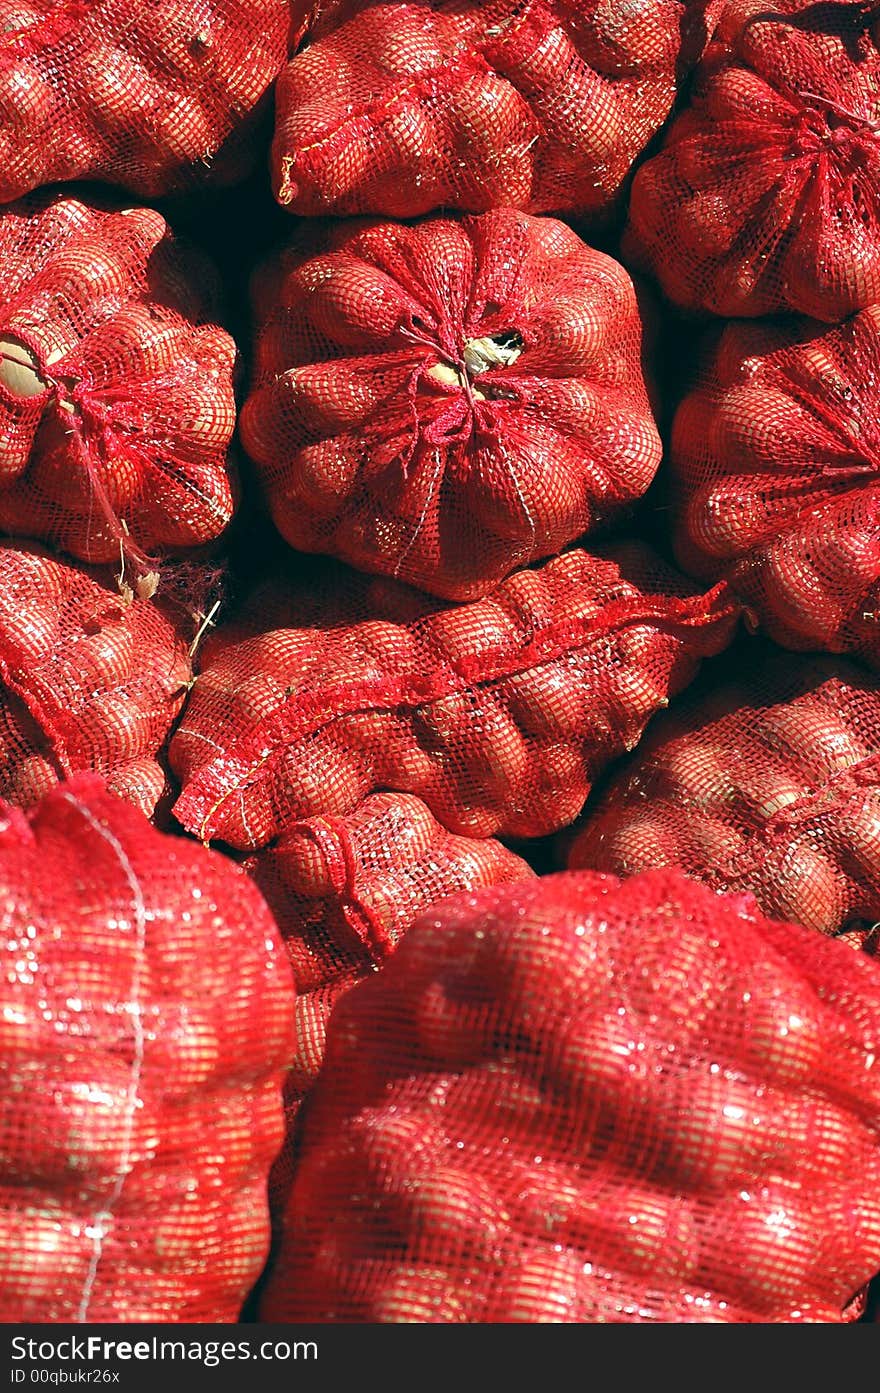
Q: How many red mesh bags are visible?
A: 12